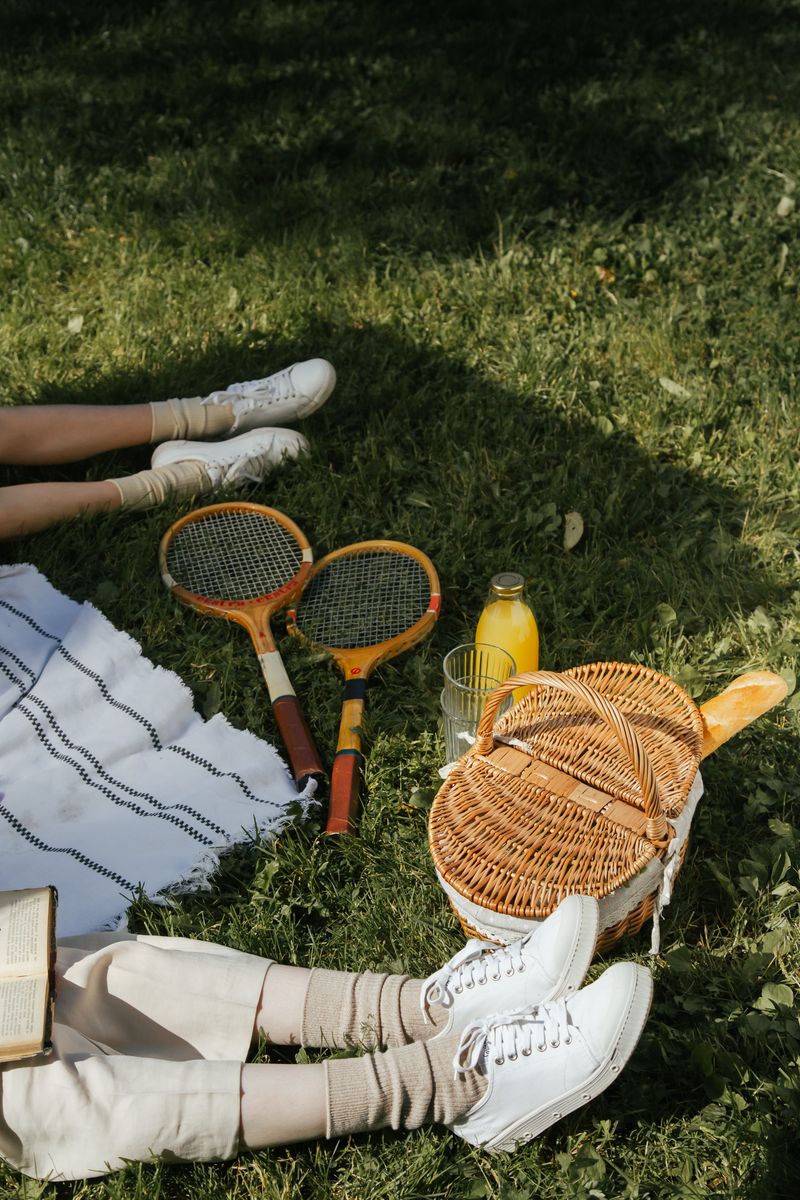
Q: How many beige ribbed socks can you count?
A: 4